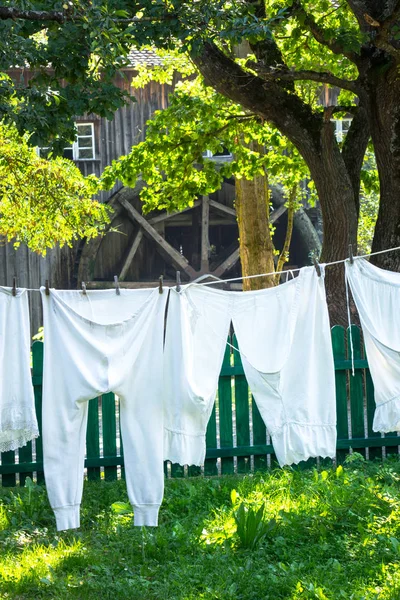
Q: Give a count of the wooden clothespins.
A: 8